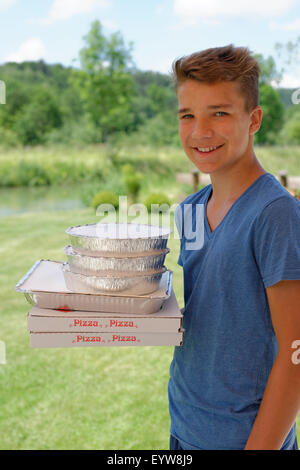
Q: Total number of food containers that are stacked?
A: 6